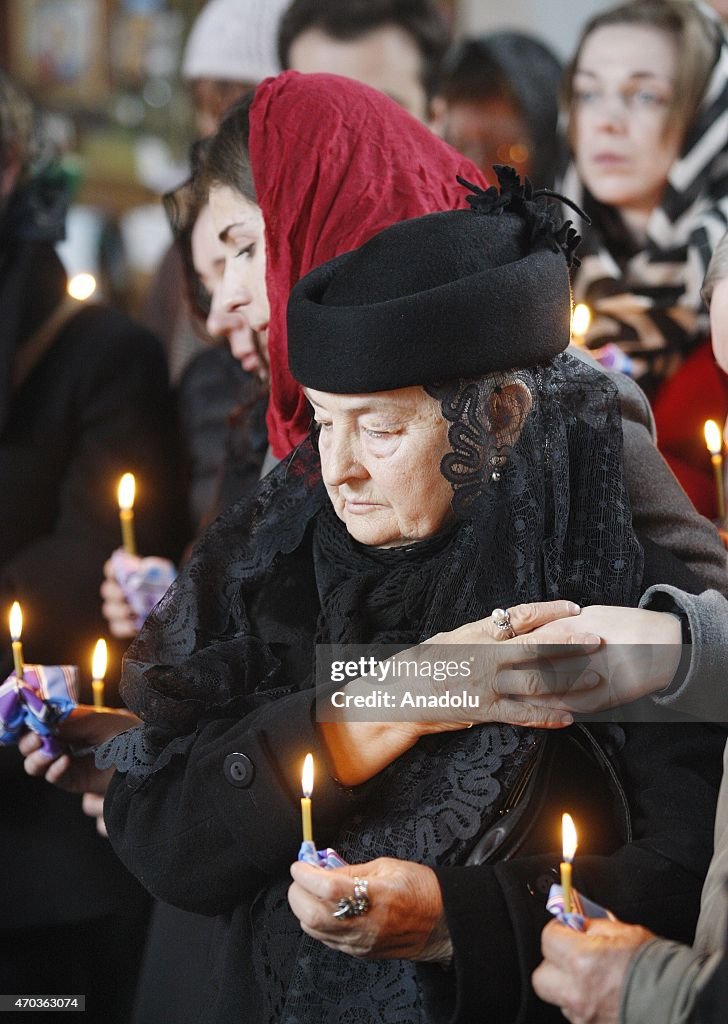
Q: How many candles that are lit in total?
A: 8